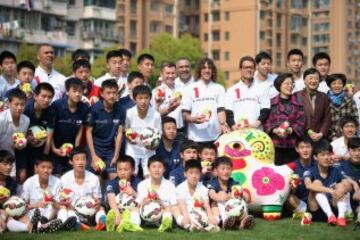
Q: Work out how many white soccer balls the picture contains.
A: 8